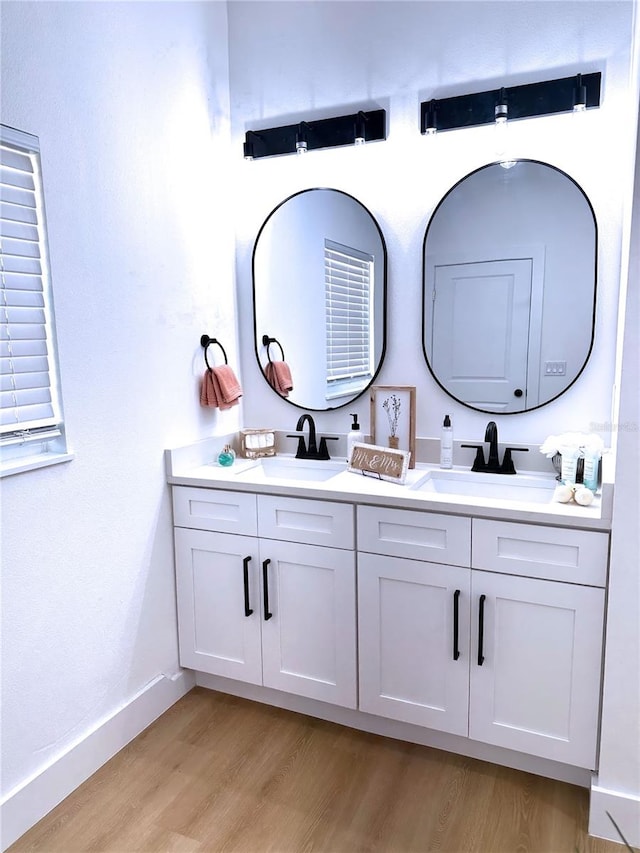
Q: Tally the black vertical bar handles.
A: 4